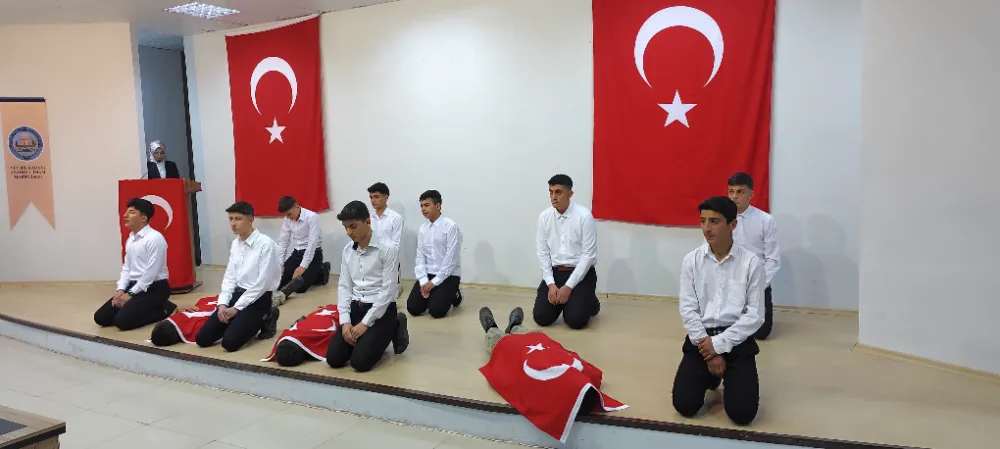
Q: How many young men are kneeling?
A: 9